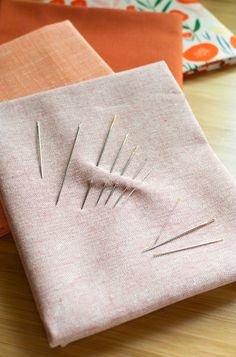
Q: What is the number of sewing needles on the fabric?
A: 10